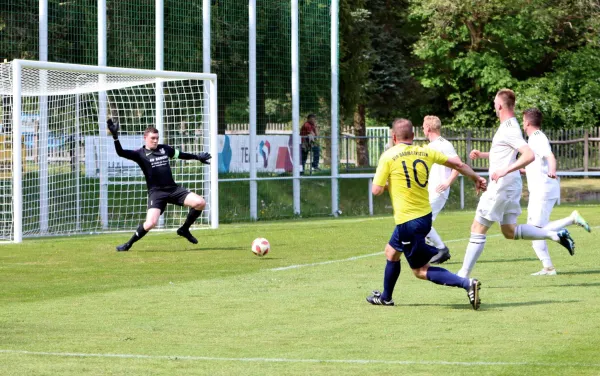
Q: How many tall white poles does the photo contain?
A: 7